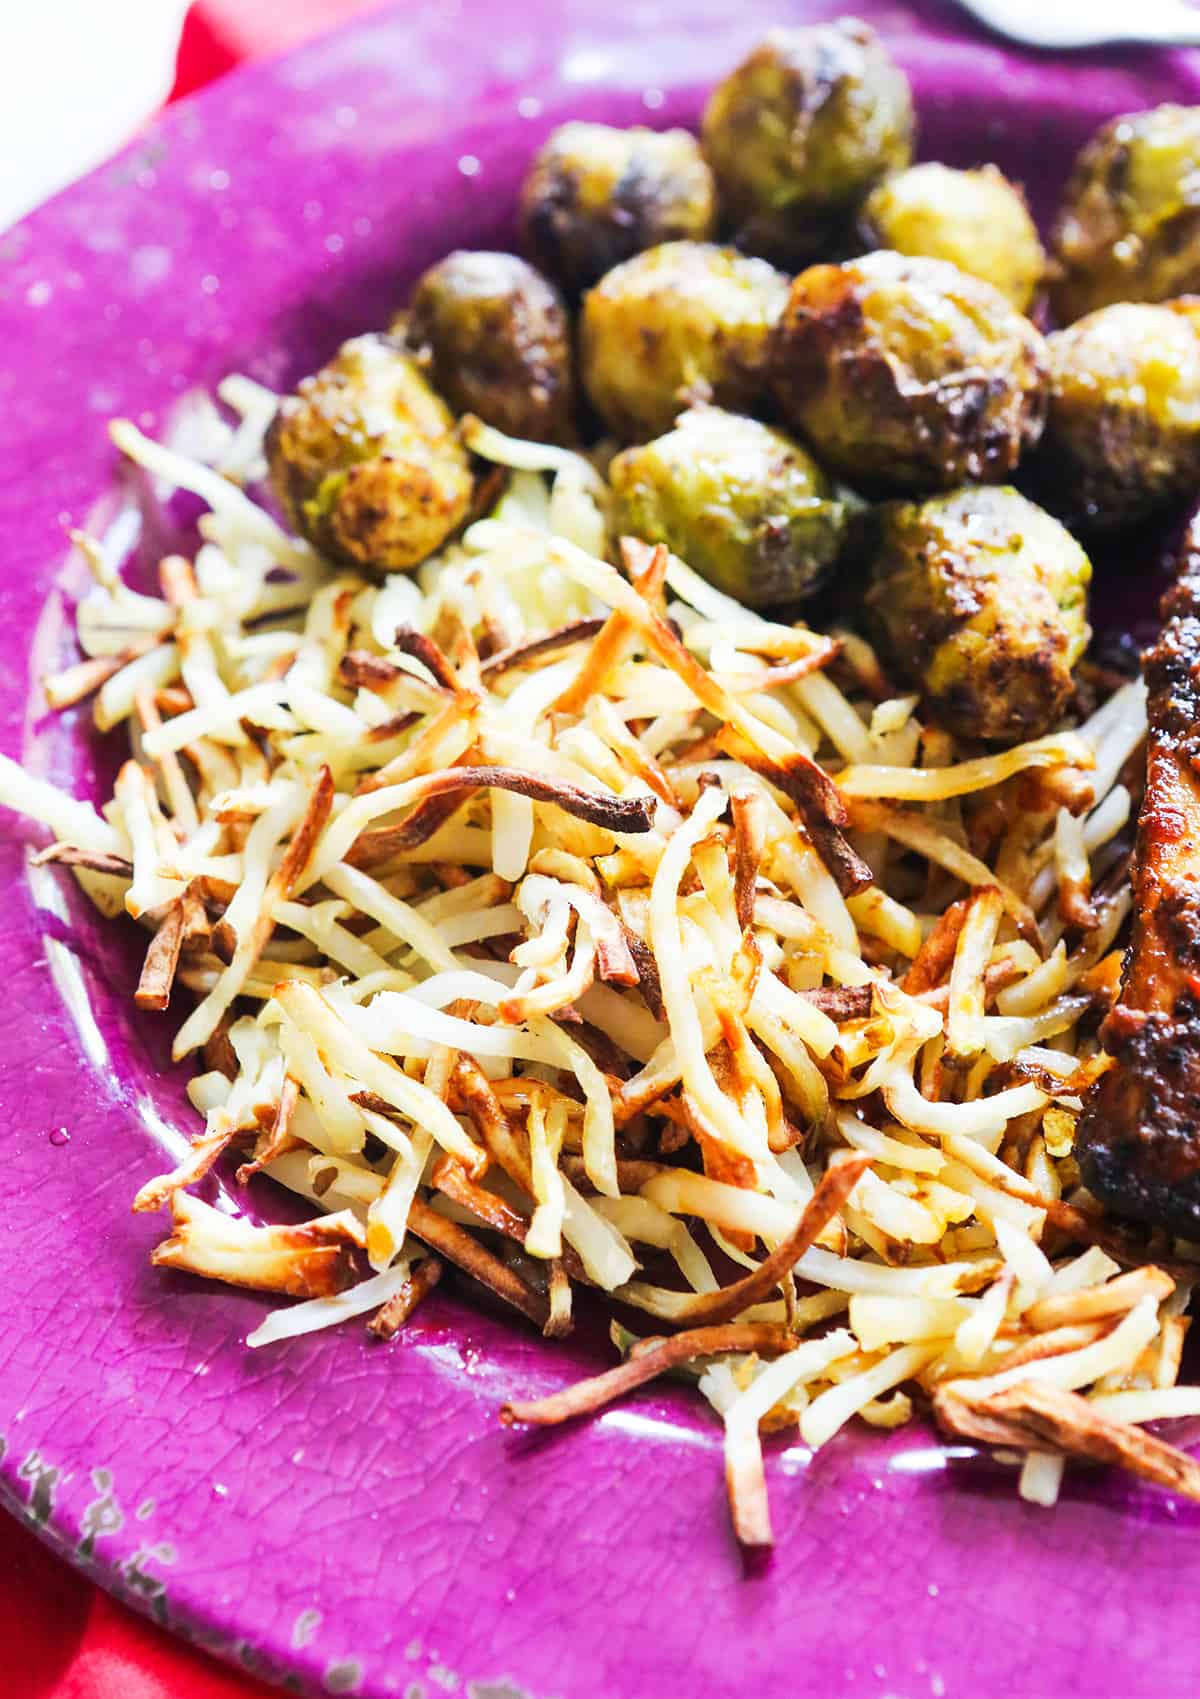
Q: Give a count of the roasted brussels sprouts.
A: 11